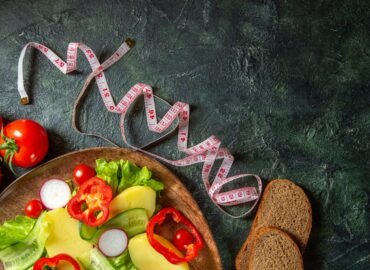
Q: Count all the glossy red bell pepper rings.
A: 3